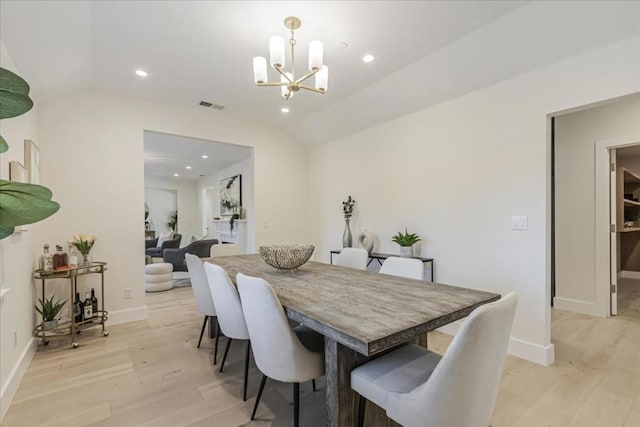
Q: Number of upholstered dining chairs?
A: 7